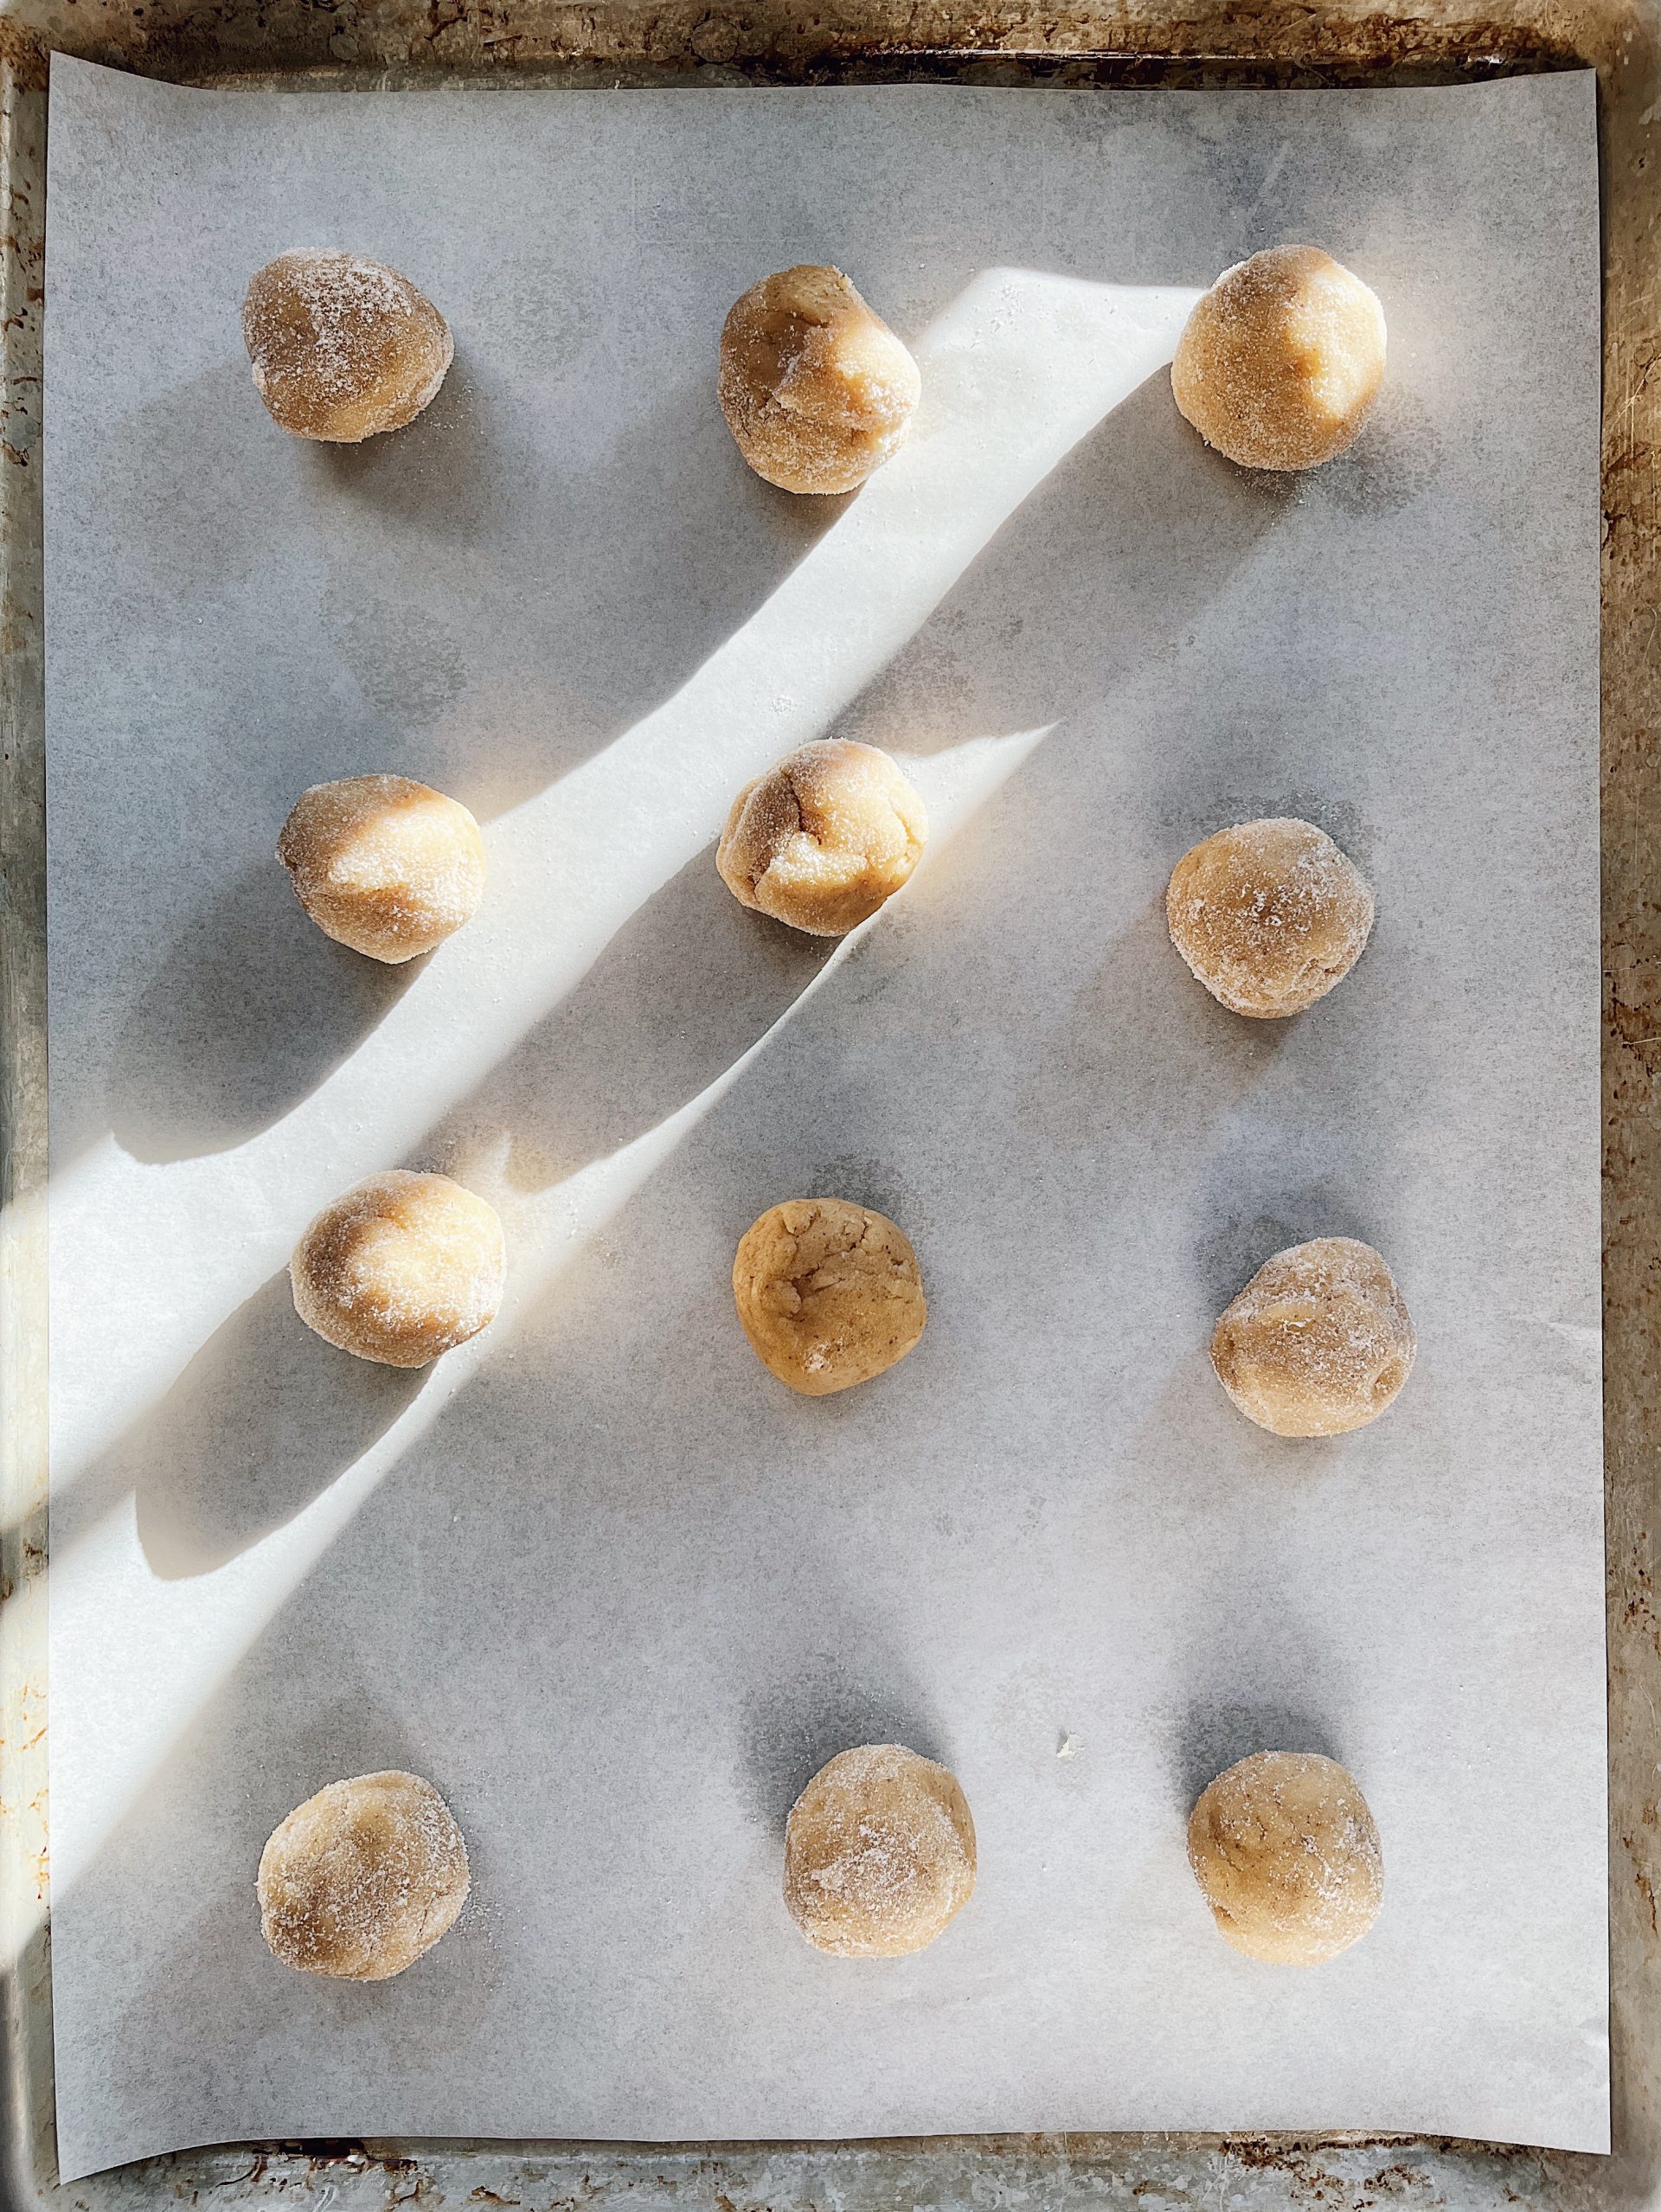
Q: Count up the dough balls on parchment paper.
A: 12